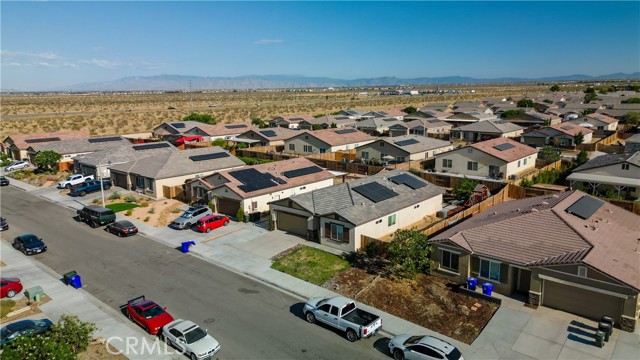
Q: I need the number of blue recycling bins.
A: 4